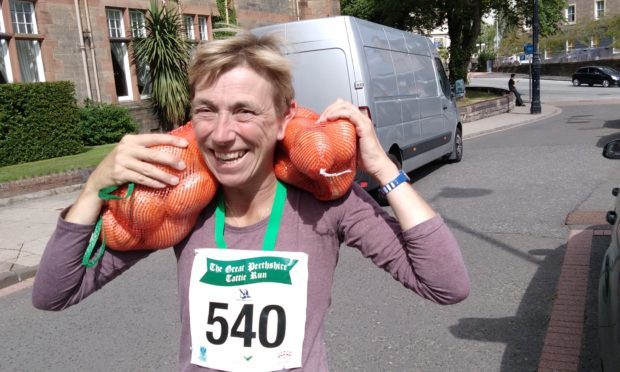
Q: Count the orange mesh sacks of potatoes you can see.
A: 2